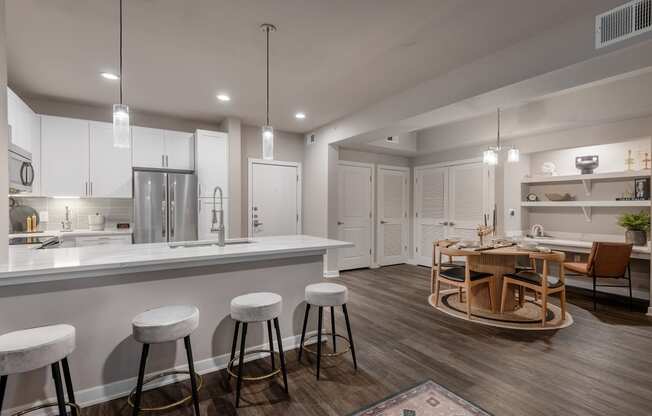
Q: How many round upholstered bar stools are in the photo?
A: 4